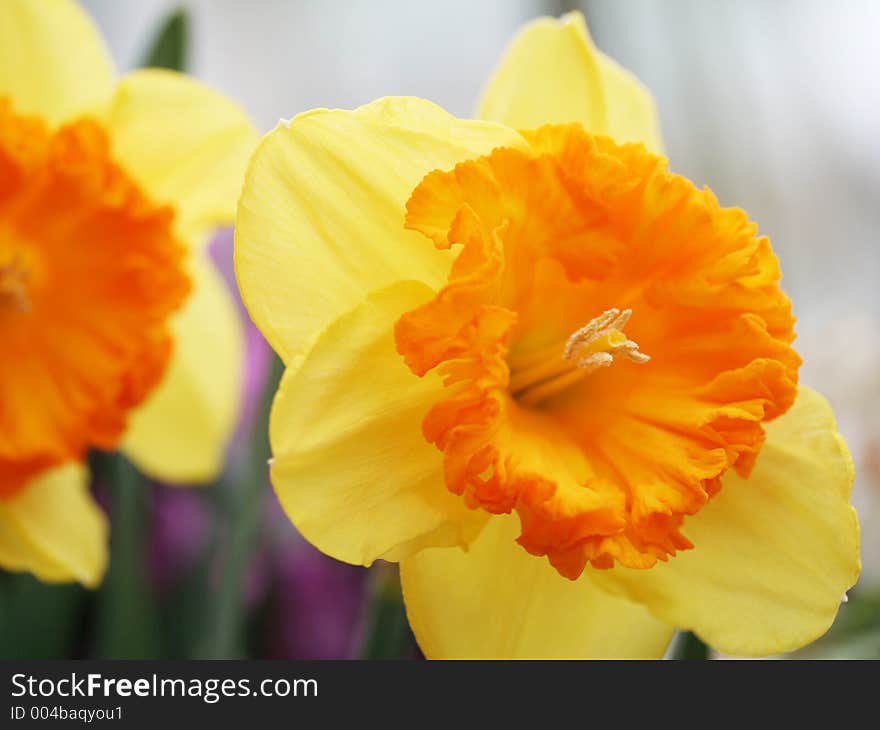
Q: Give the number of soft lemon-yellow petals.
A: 9